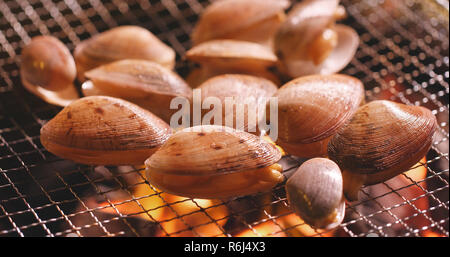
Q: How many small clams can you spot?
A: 2